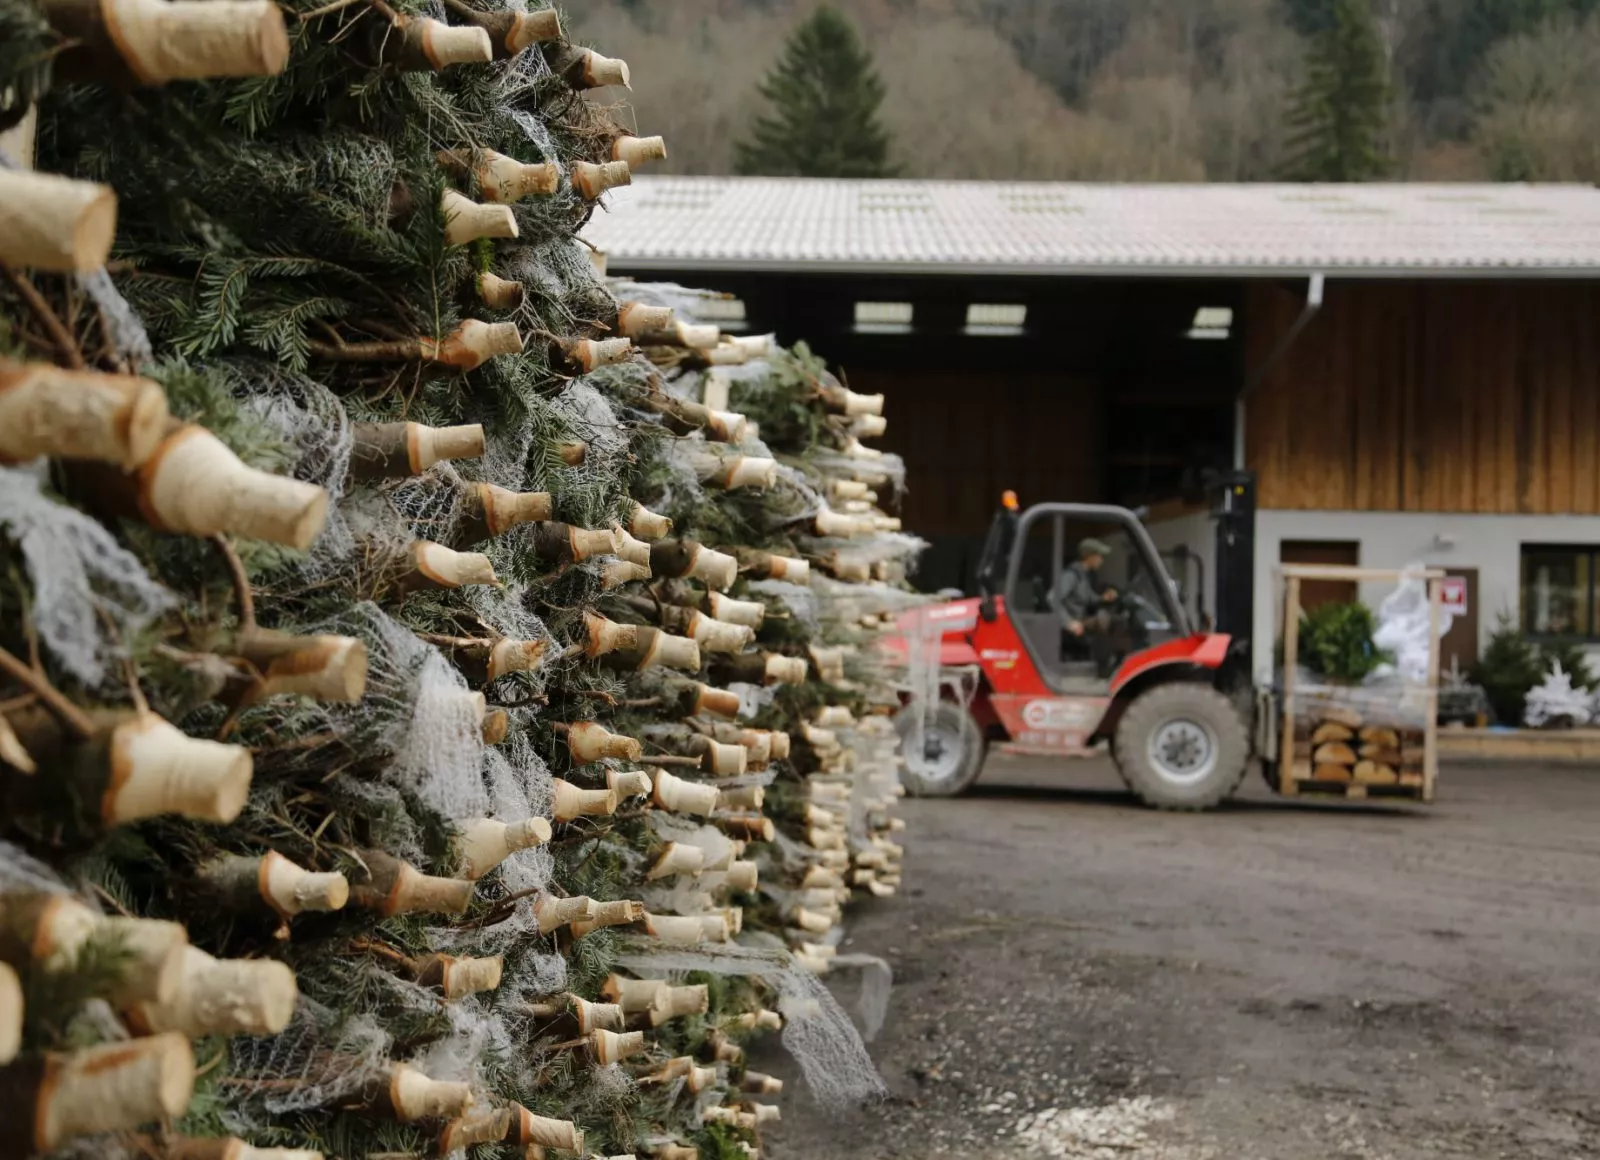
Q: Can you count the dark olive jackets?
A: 1